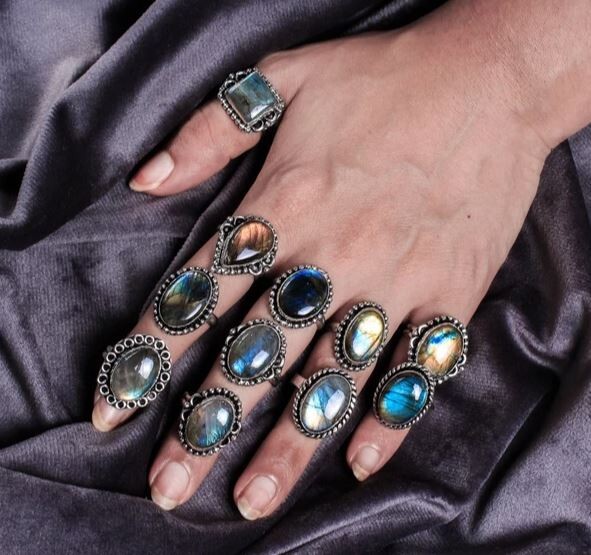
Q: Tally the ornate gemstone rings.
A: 11